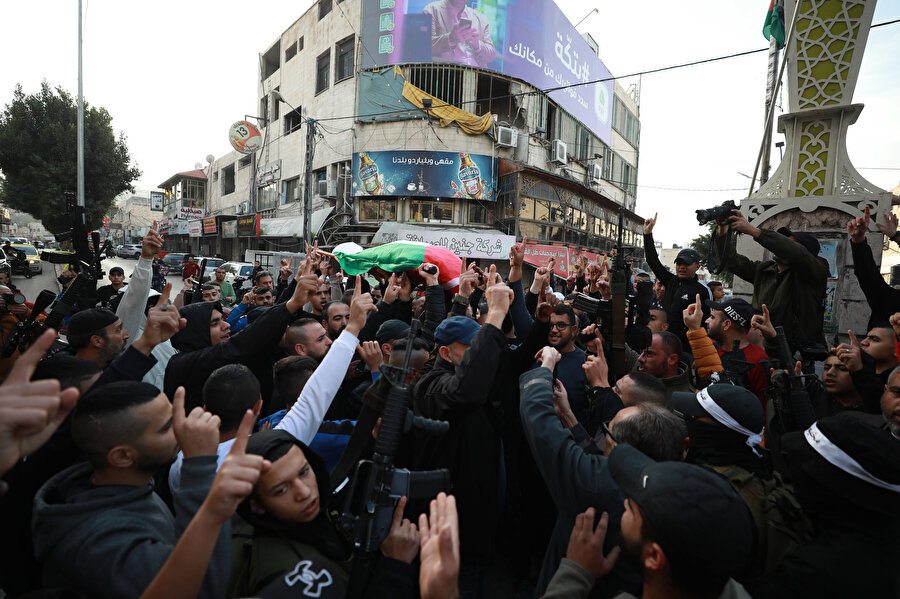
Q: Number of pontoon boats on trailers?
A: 0